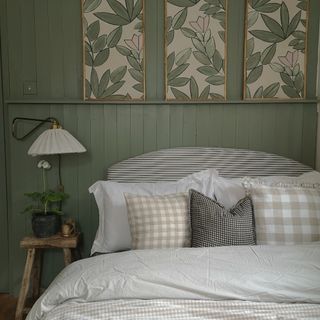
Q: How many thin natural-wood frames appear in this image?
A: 3